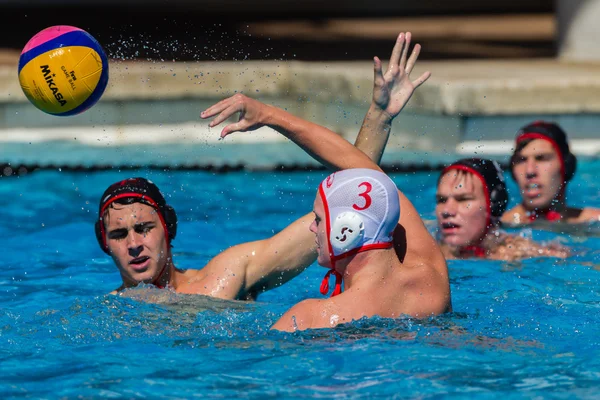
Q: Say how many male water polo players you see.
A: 4